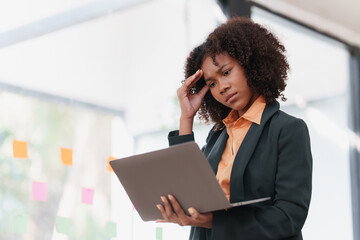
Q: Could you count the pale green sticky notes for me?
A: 4